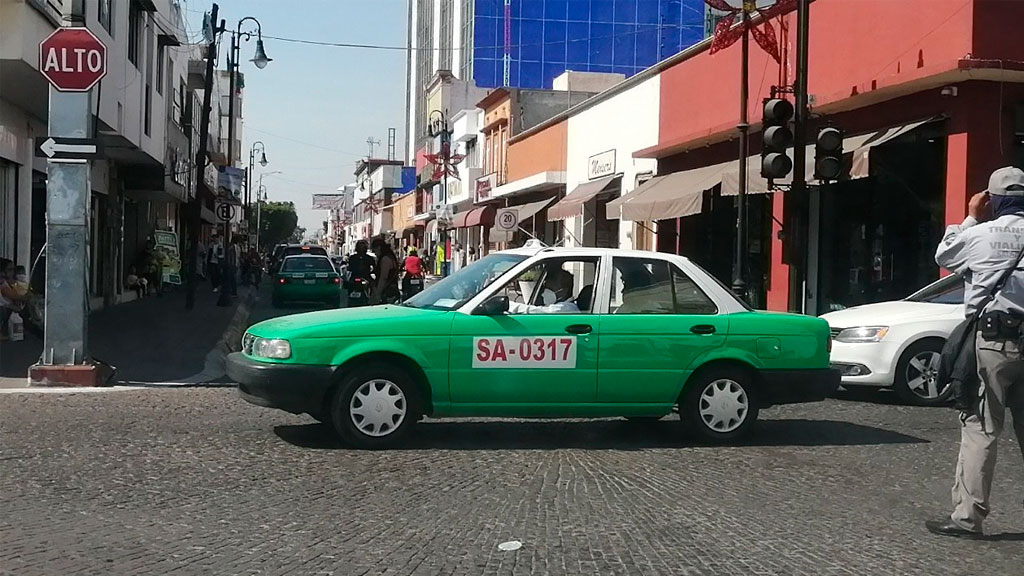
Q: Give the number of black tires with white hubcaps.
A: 2